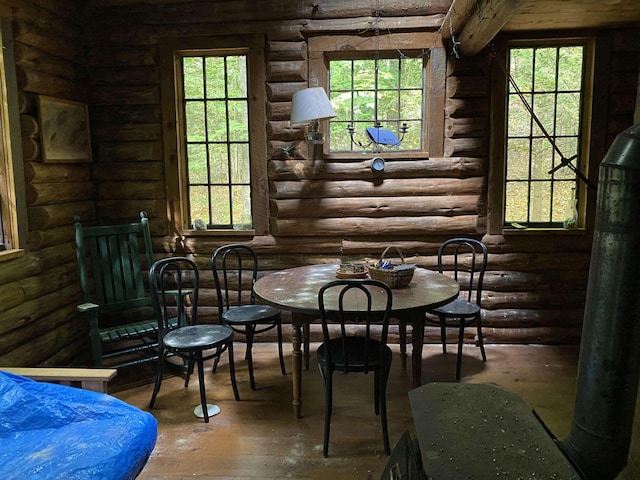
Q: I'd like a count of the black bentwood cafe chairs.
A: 4